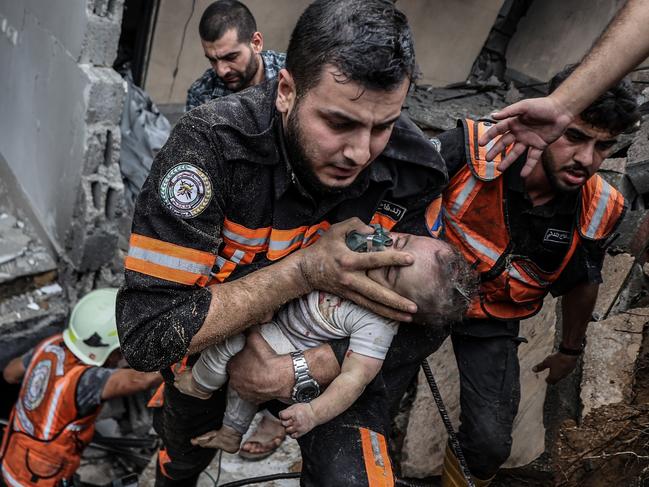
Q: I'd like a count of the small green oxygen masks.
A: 1